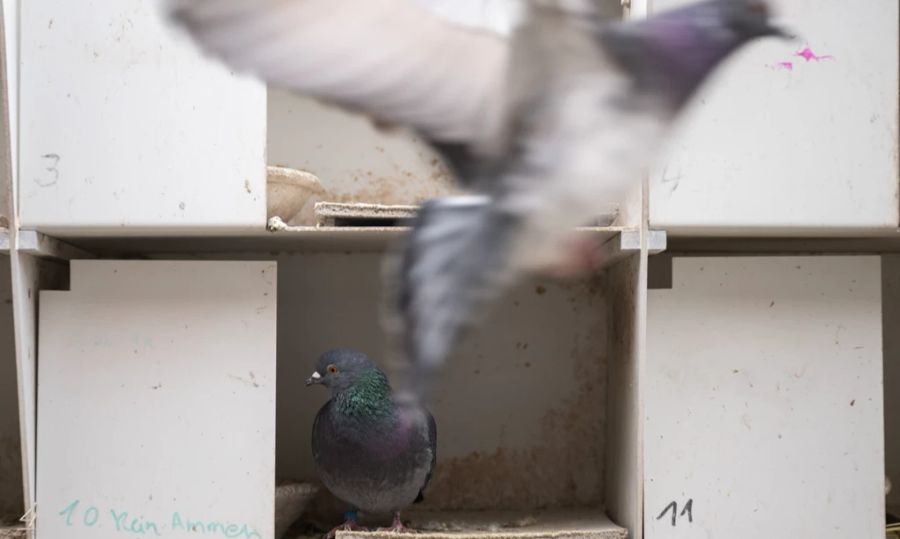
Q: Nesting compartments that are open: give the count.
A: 2